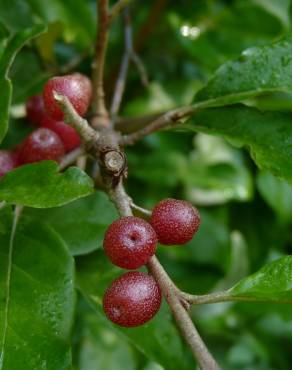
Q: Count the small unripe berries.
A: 0